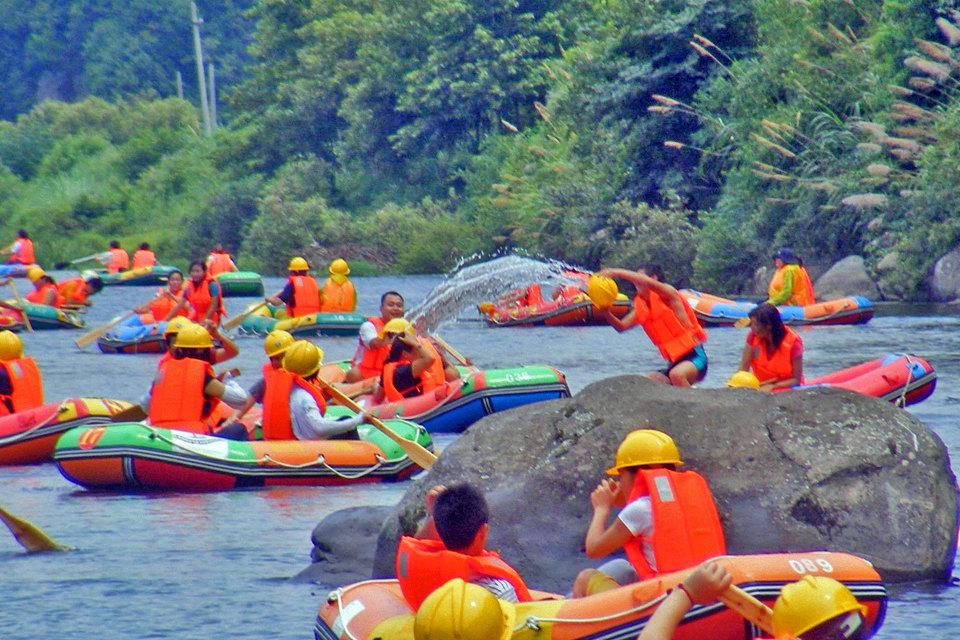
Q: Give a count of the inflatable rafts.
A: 14